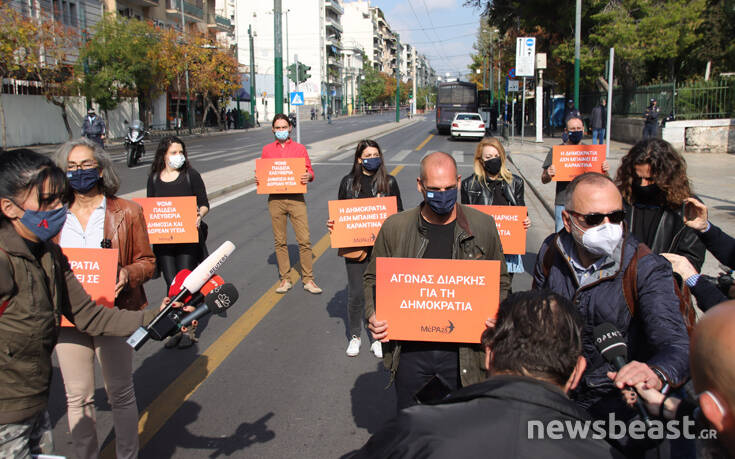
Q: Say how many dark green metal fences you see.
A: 1